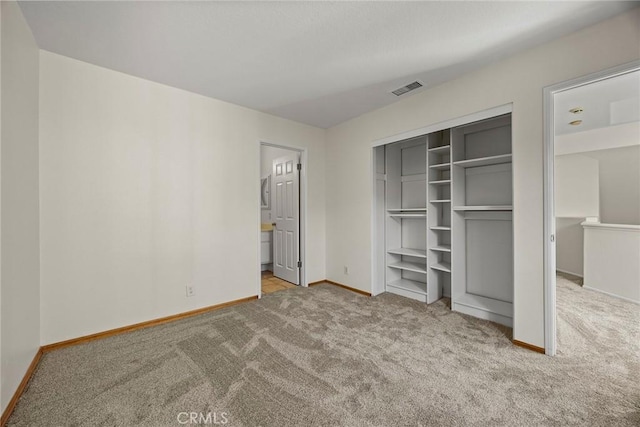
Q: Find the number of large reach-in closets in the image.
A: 1